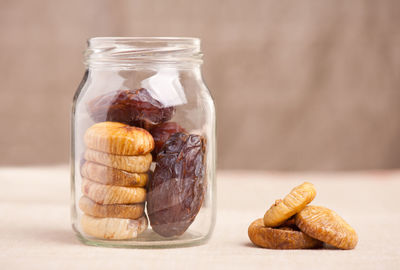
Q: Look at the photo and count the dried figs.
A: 9